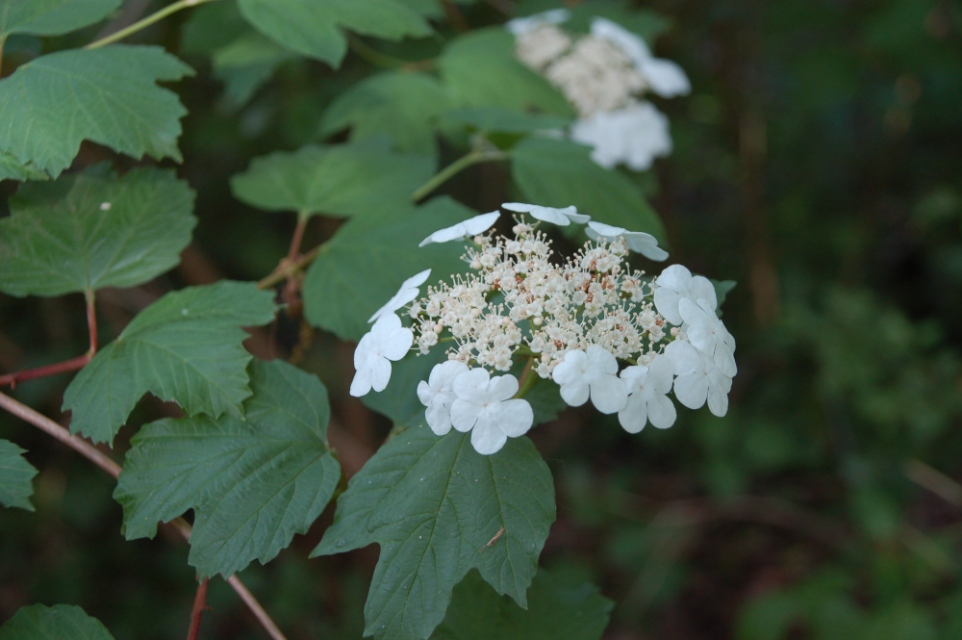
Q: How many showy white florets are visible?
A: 12